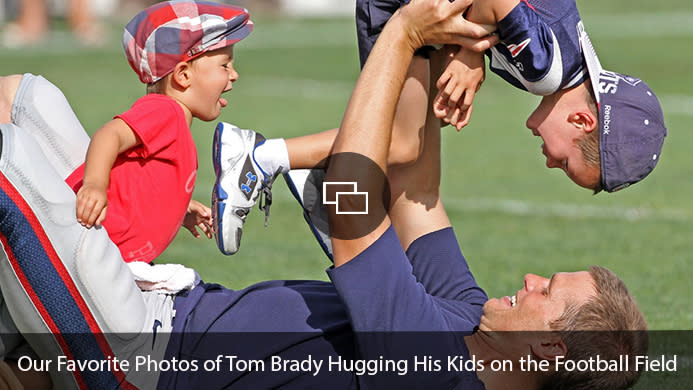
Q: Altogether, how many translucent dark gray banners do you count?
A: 1